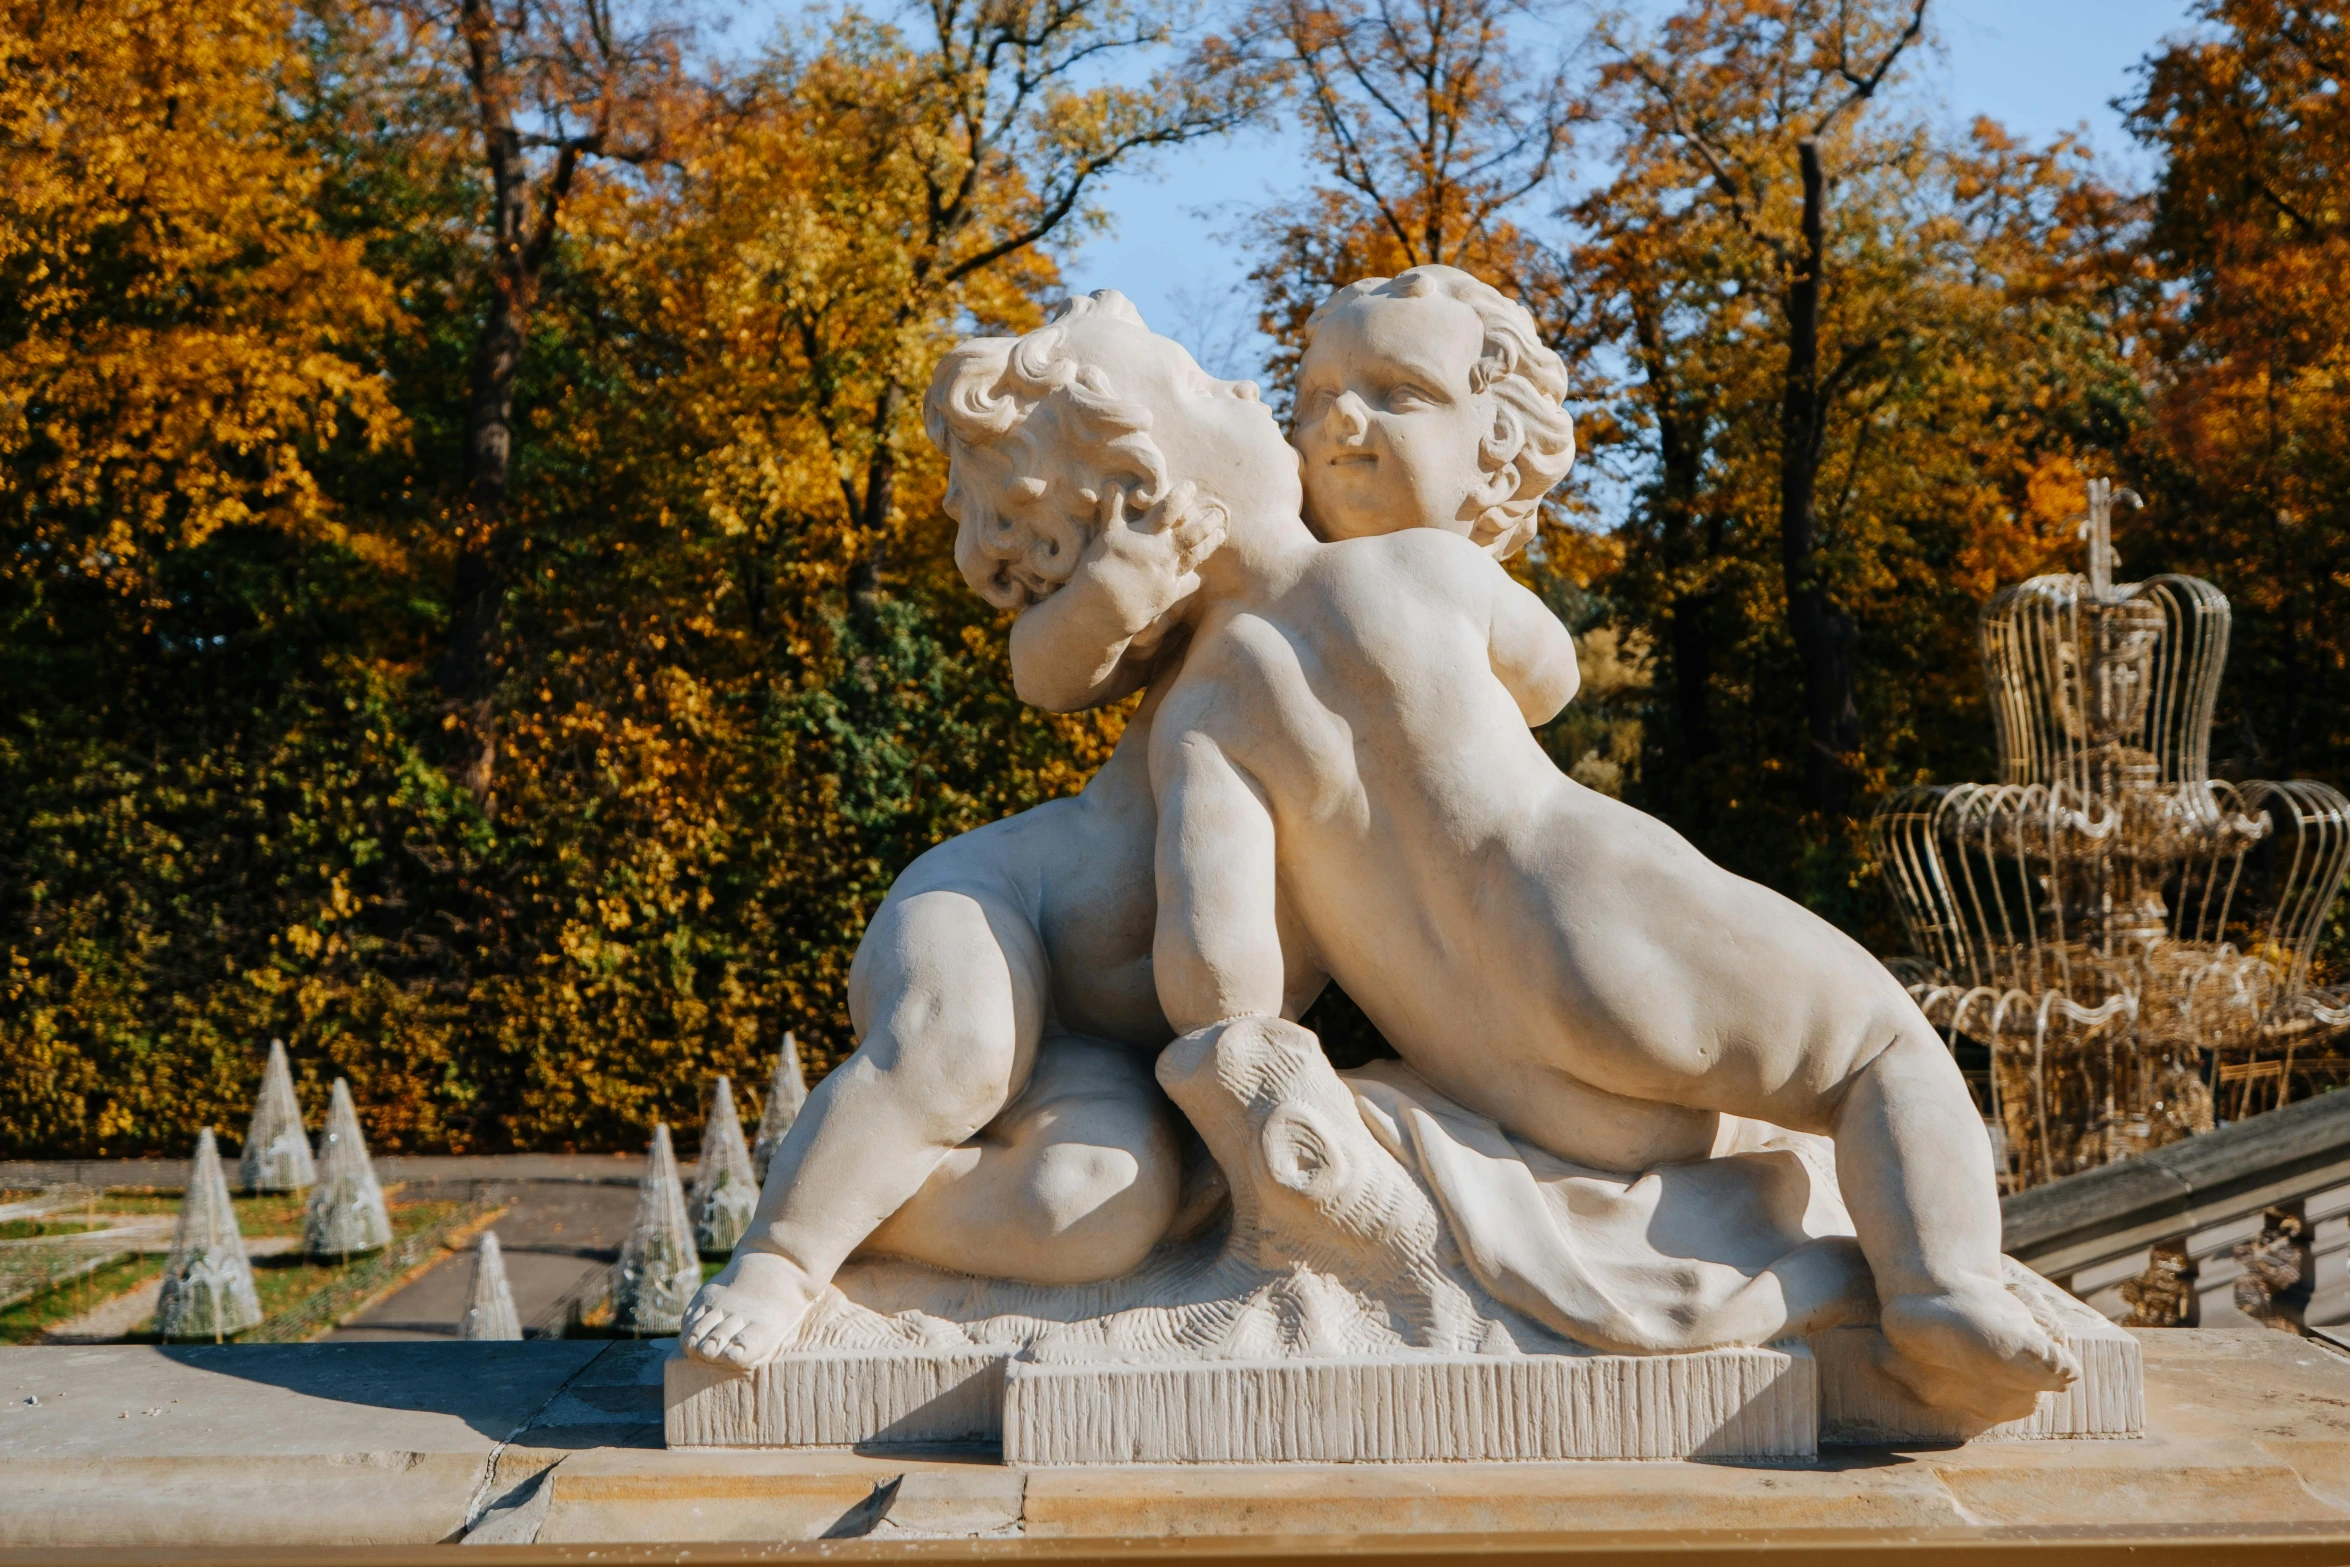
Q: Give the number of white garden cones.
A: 7